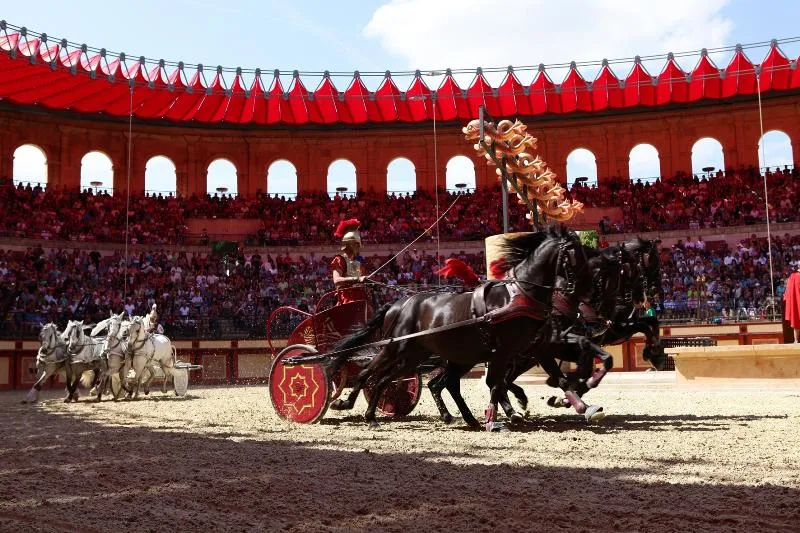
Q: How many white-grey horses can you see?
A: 4